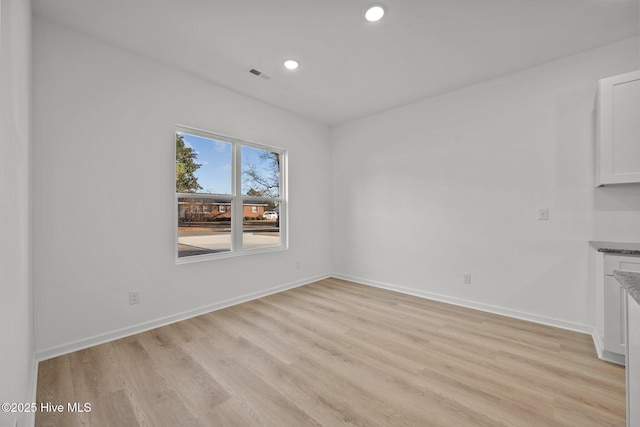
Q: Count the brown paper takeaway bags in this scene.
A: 0